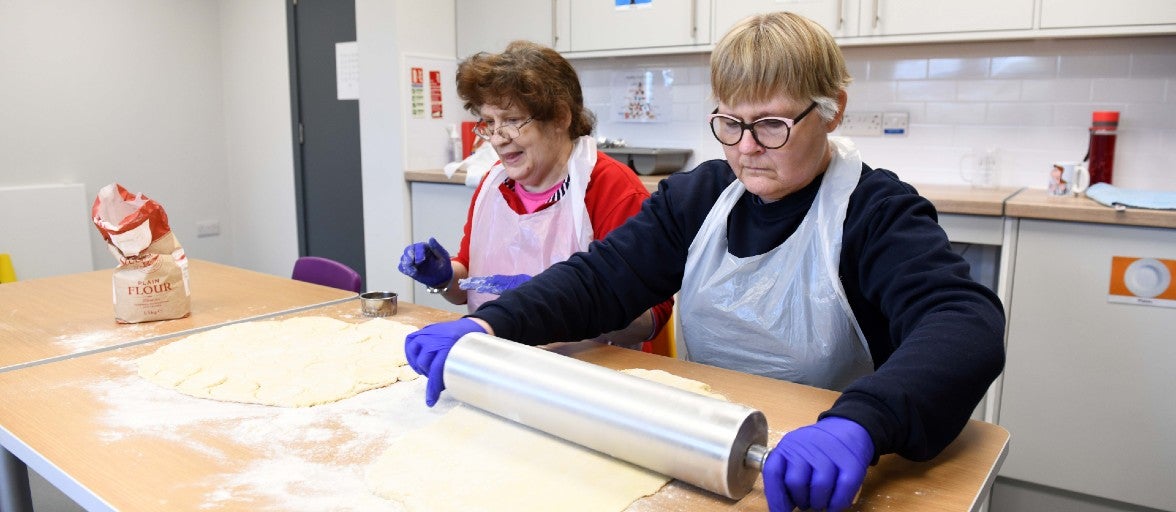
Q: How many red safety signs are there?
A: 2